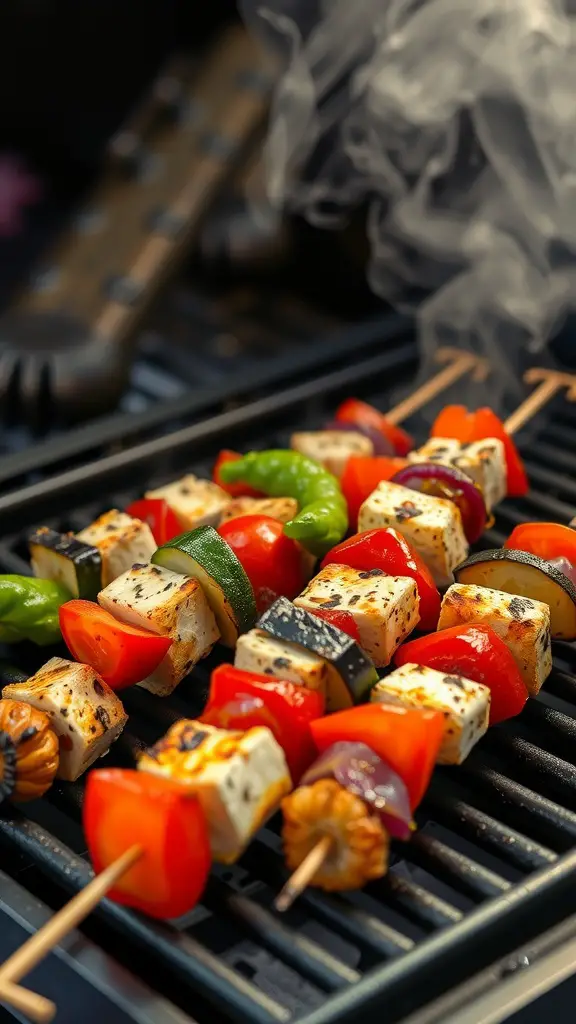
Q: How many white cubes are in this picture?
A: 13